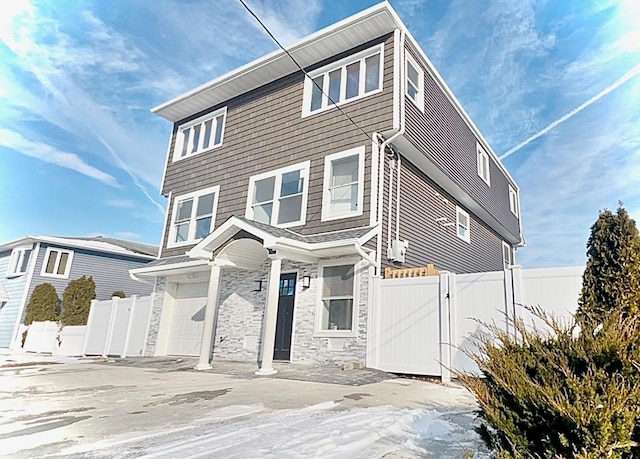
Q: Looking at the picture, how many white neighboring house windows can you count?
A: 2